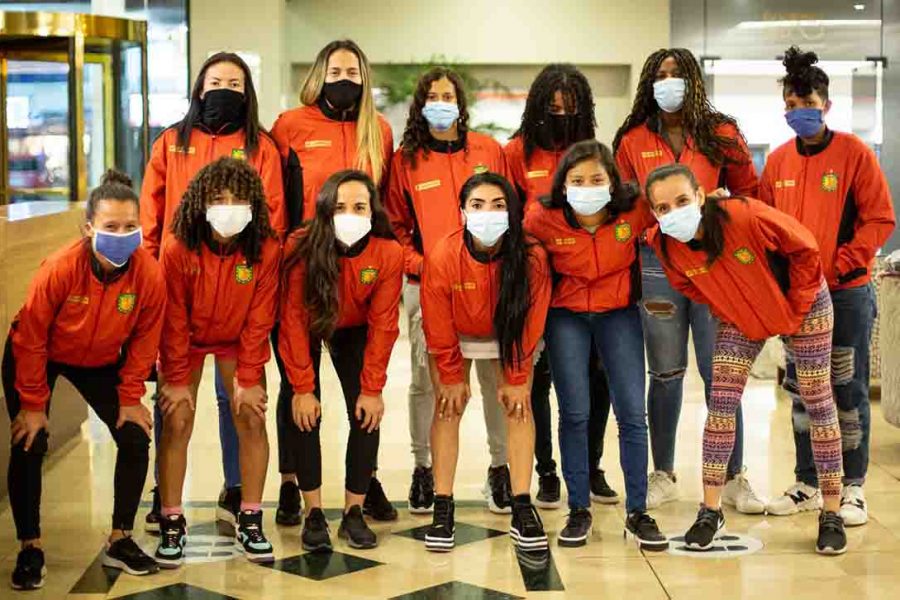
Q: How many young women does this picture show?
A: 12